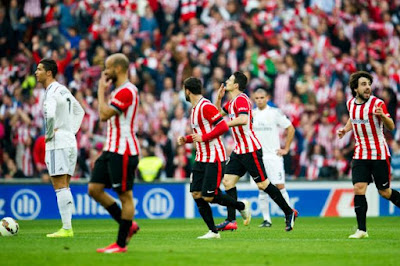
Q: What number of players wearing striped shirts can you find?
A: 4